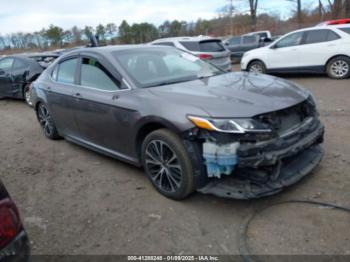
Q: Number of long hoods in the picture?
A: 1